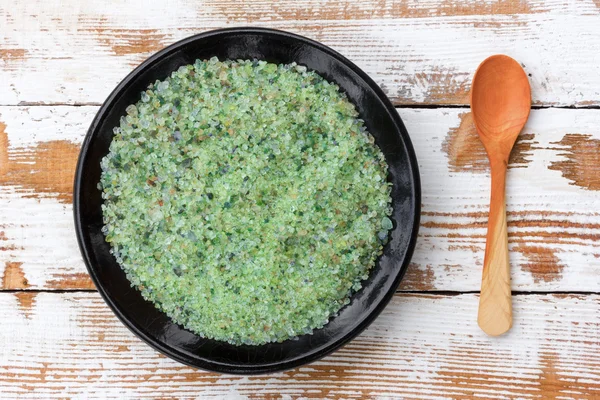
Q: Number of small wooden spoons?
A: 1